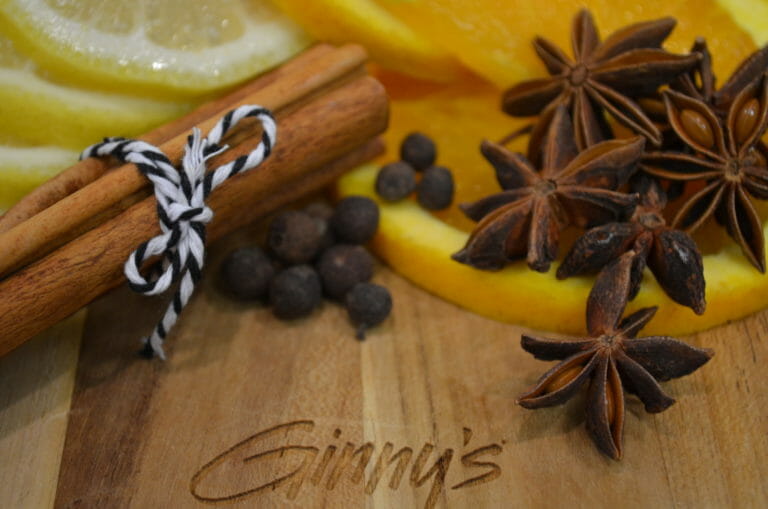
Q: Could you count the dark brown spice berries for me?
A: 10